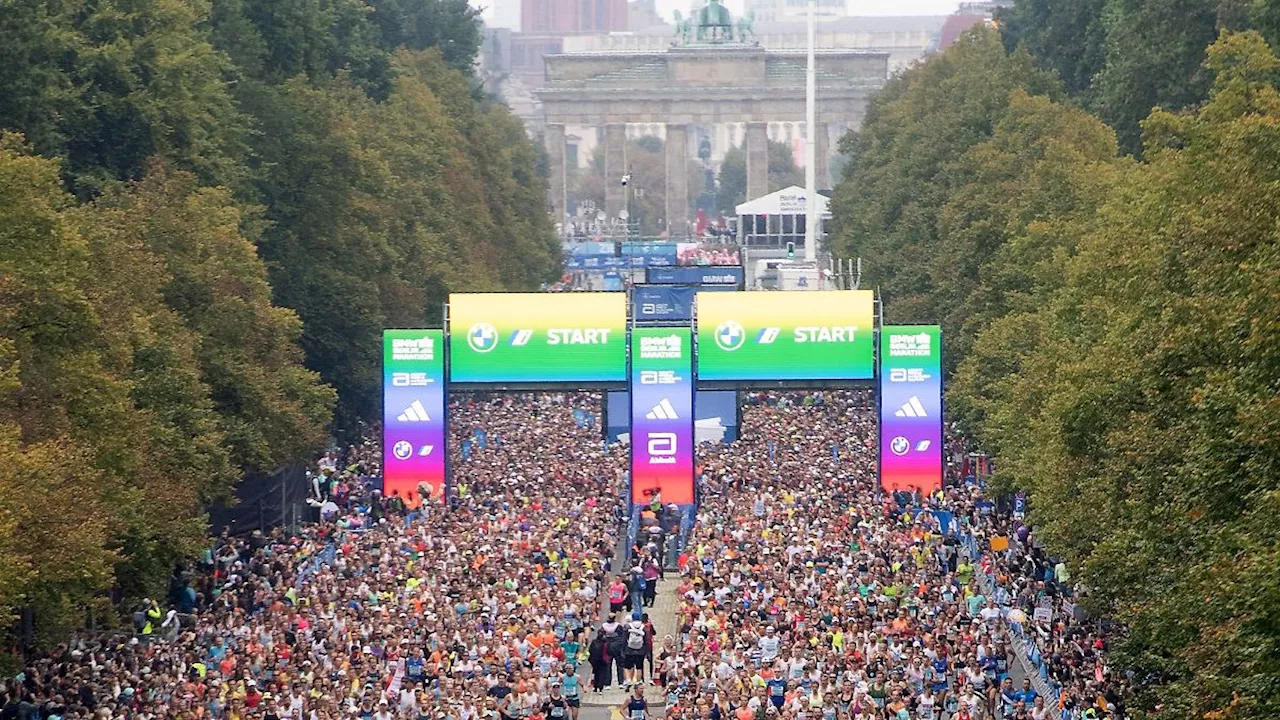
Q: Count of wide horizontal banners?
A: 2